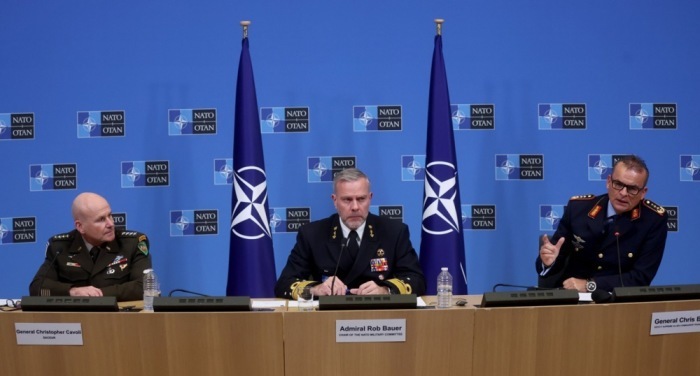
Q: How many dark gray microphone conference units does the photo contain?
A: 5